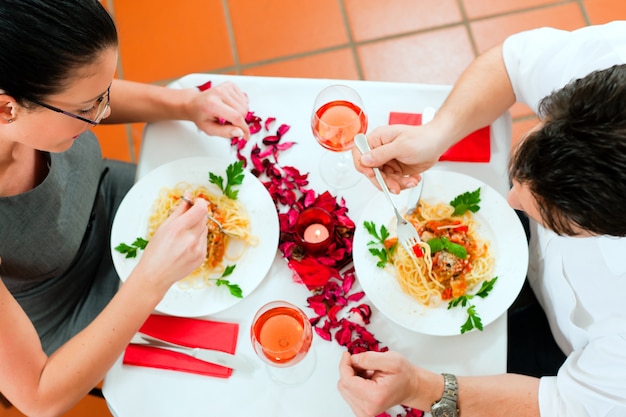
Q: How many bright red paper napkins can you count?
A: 2